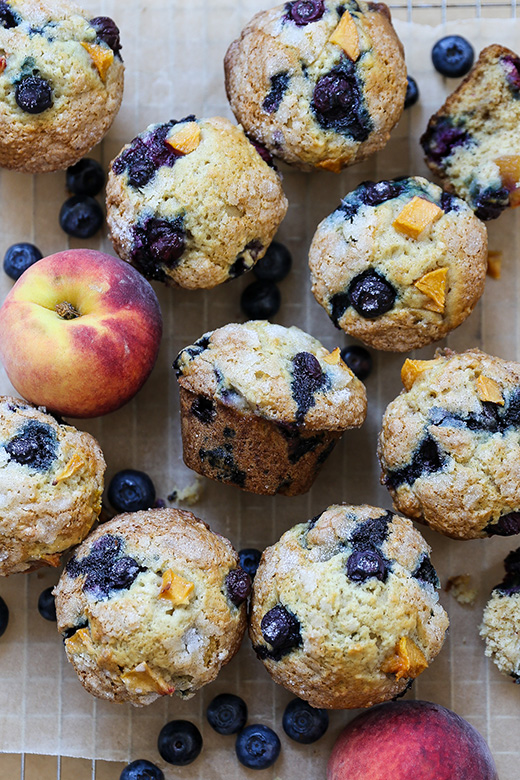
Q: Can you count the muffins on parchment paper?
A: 11